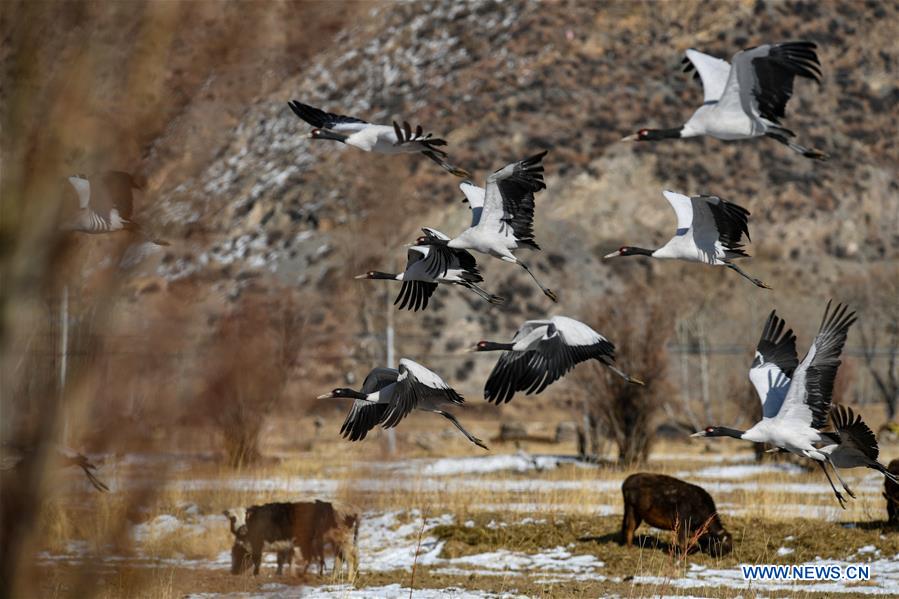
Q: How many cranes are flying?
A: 11